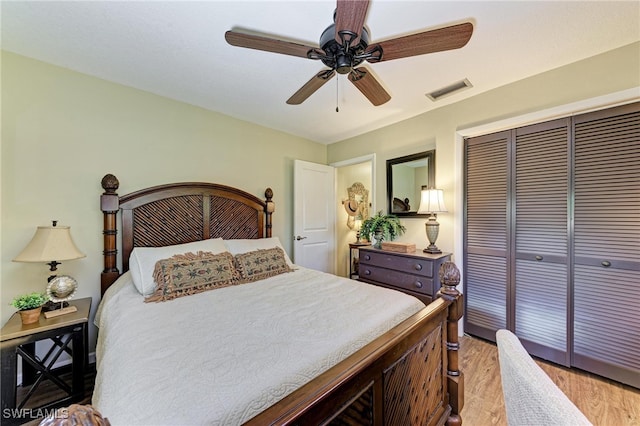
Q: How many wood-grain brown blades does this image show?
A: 5